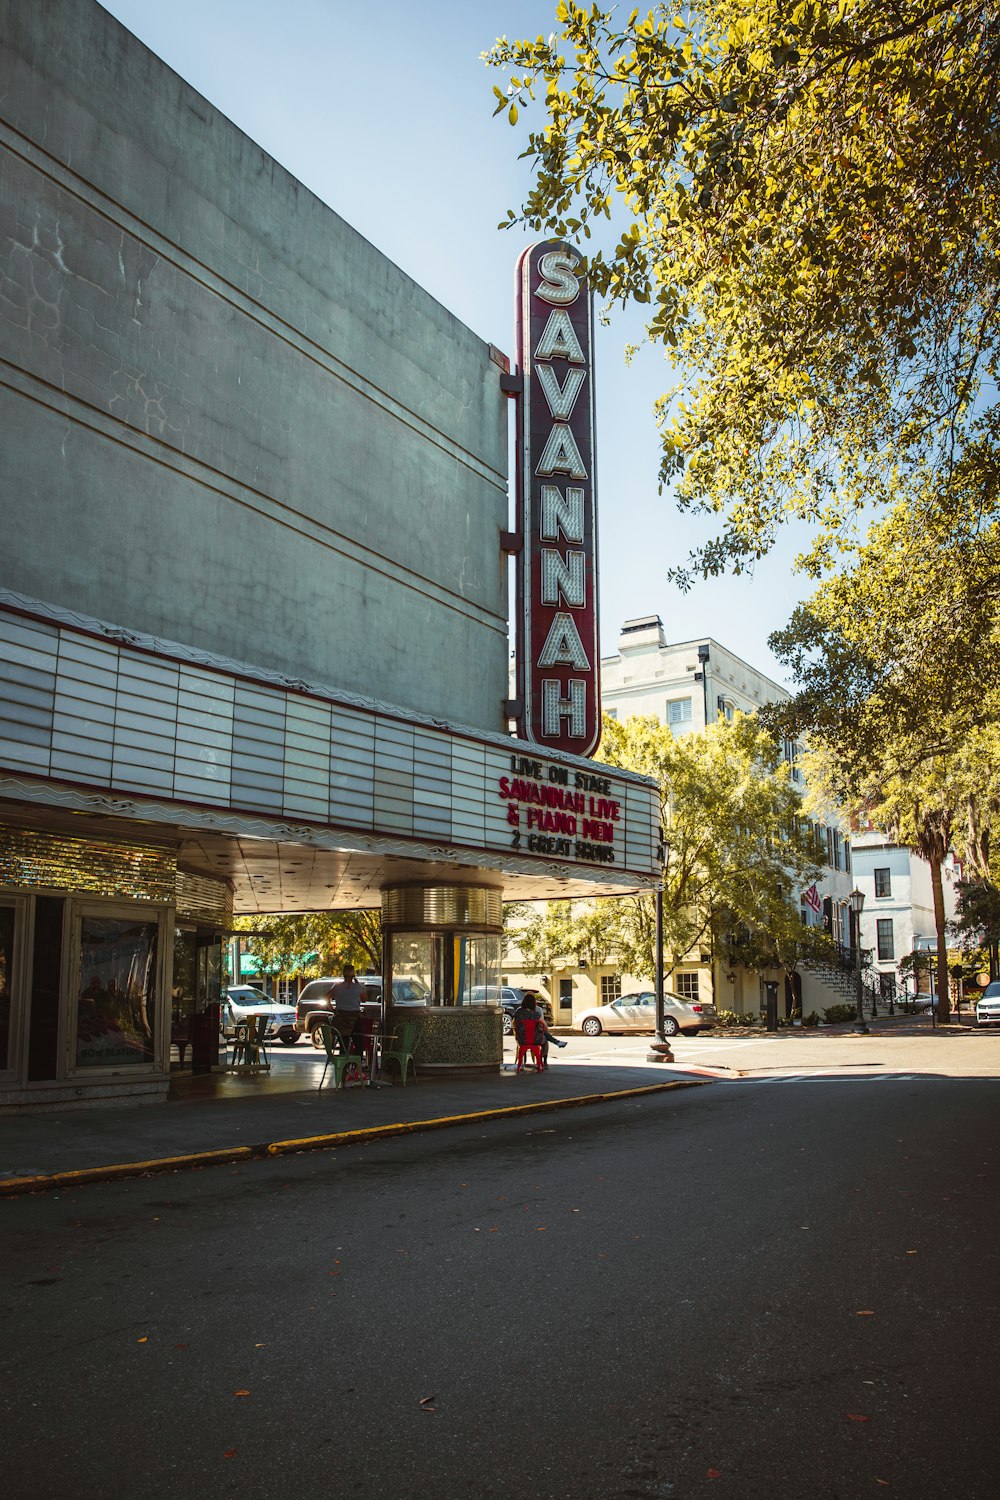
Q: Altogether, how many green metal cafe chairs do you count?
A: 2